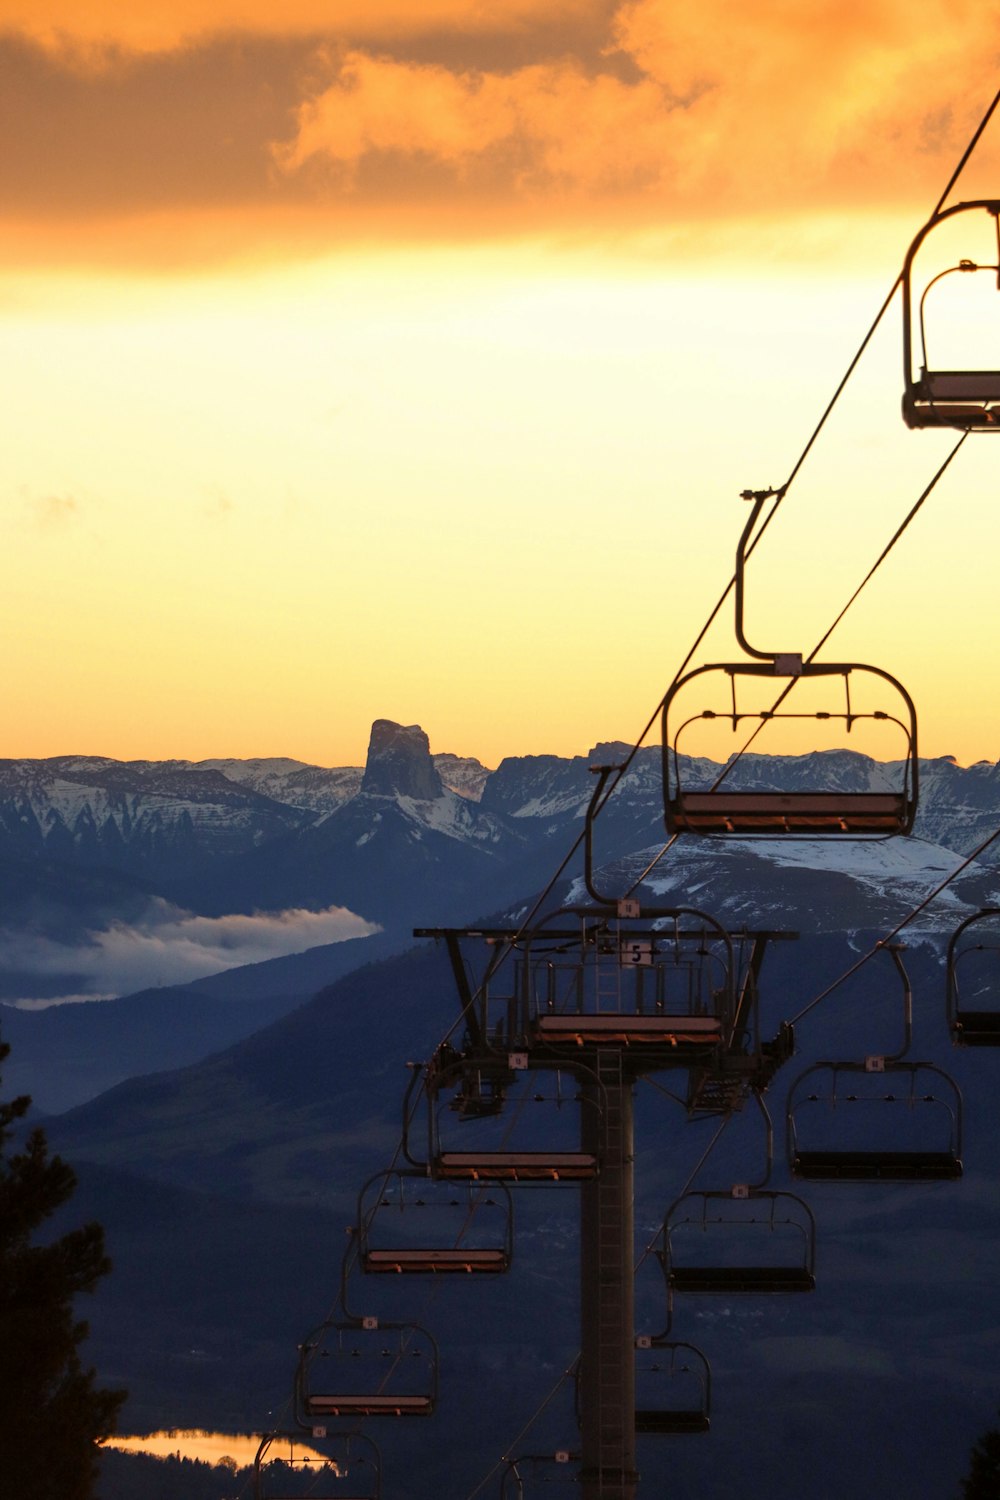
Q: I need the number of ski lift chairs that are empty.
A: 12